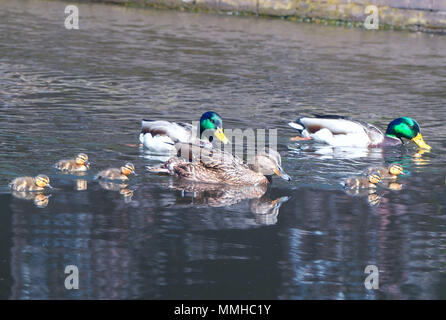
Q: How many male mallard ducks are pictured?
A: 2